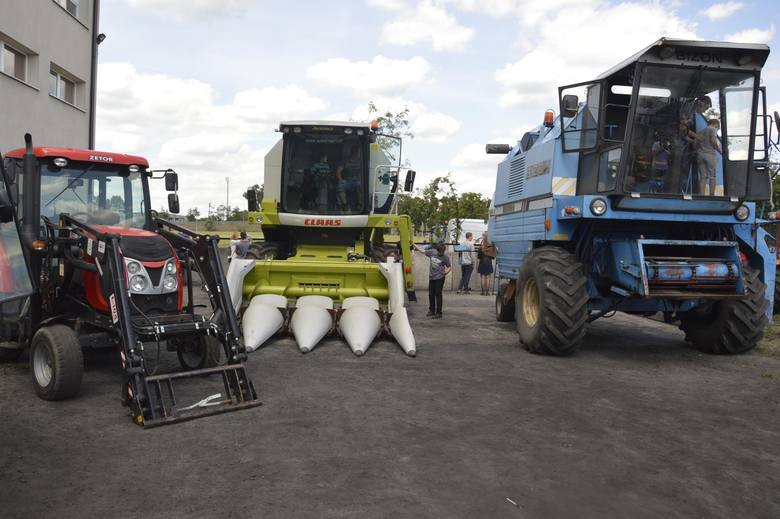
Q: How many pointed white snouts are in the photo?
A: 4